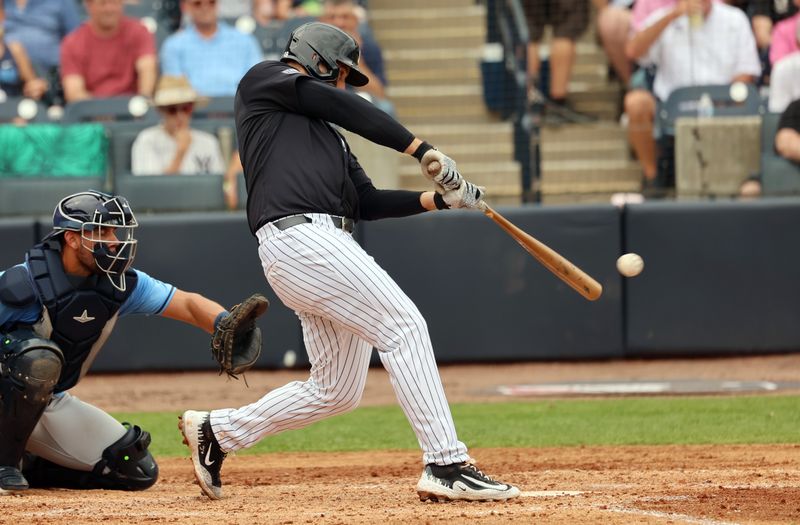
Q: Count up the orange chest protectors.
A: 0